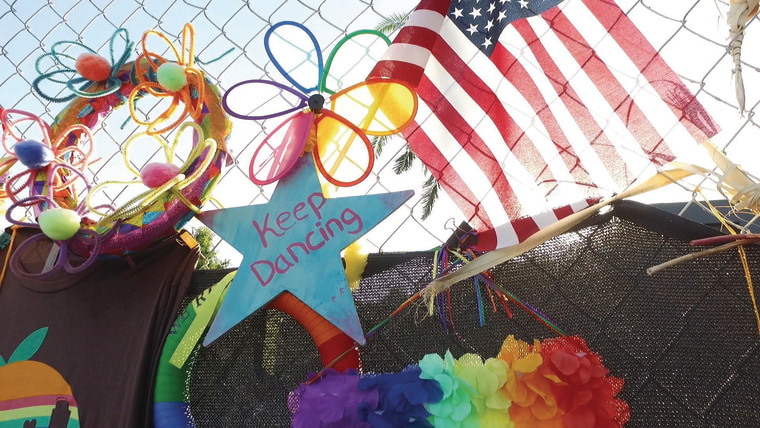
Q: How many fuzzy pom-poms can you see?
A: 5